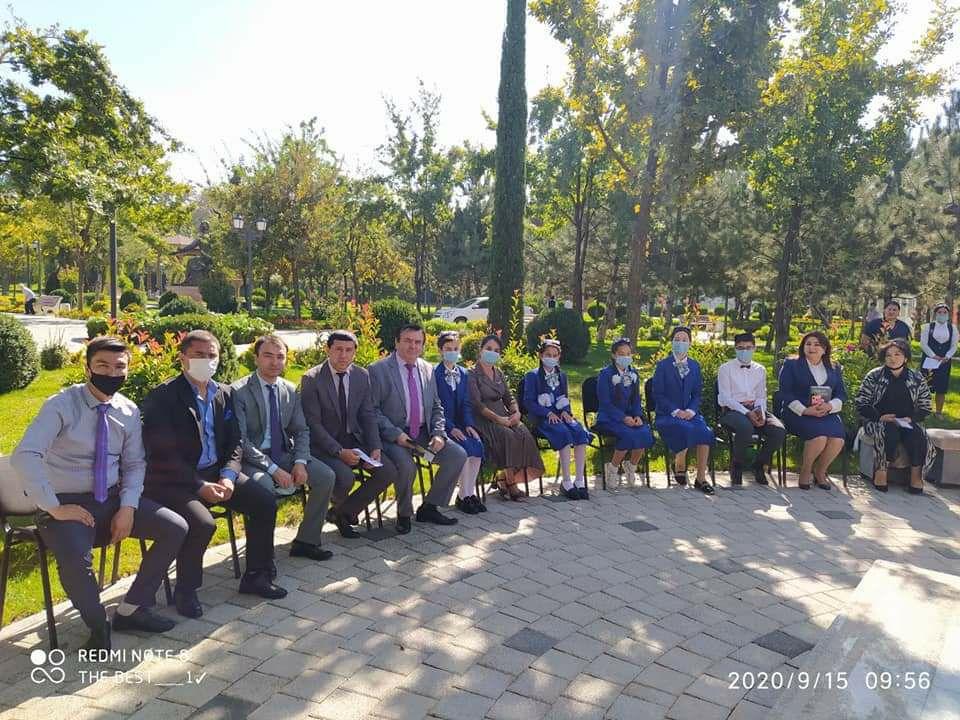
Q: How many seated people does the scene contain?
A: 13